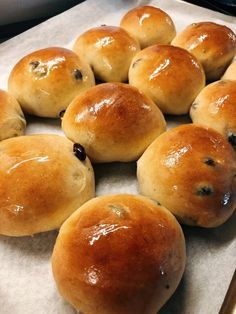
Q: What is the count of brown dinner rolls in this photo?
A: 12